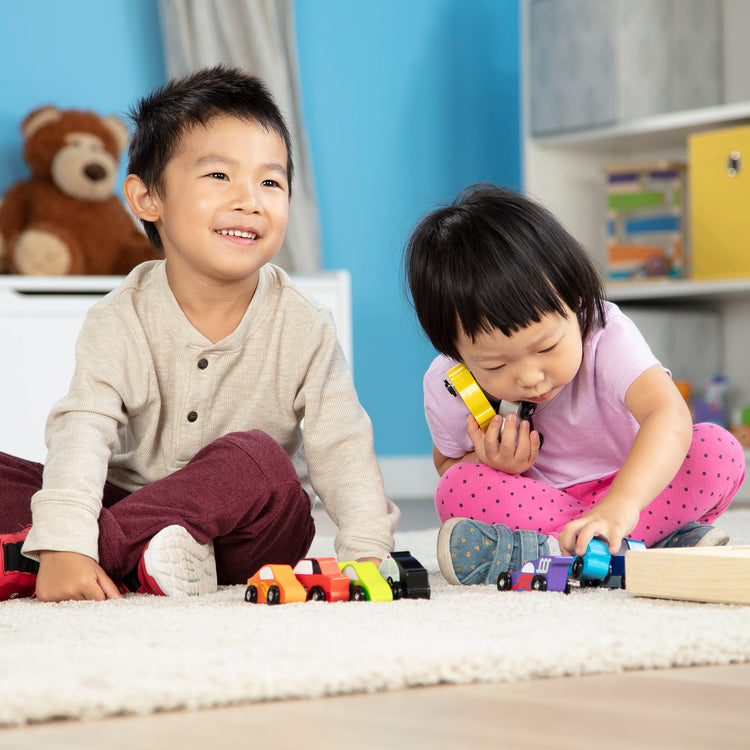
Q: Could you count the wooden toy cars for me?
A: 9